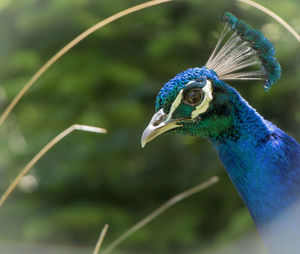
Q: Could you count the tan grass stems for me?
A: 5